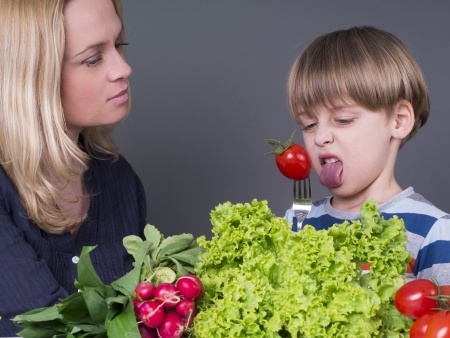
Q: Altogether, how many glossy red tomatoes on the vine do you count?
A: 3